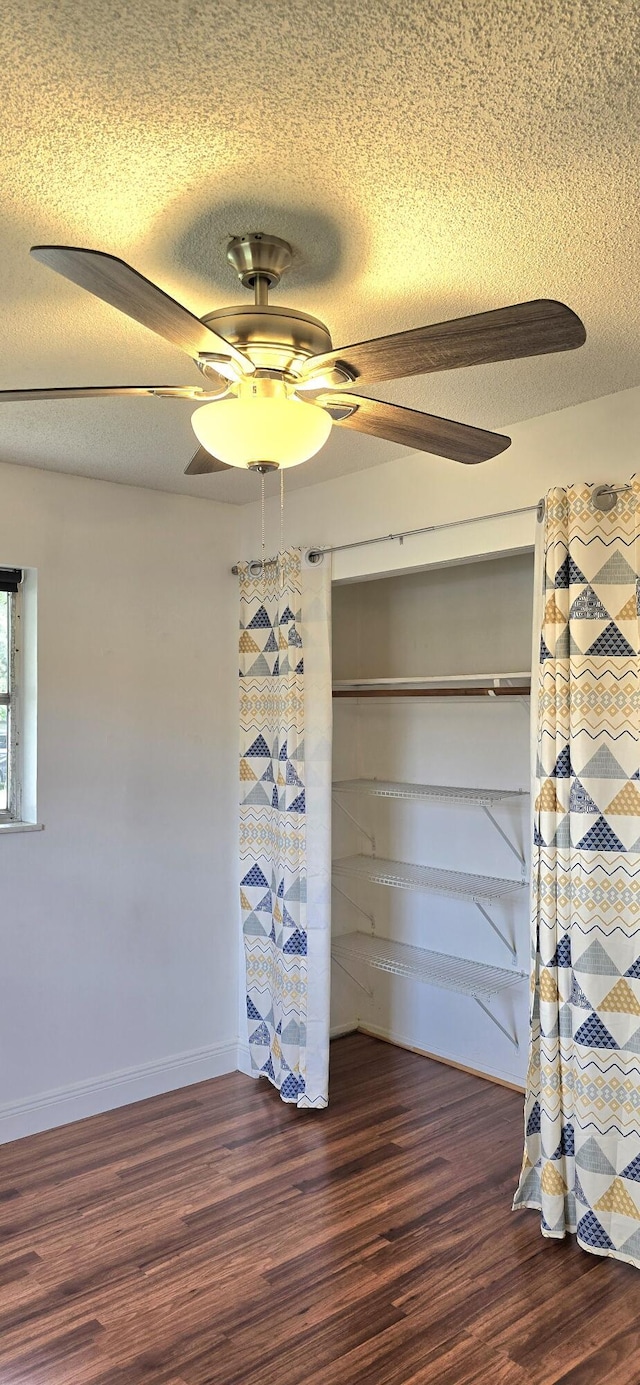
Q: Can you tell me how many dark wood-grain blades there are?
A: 5